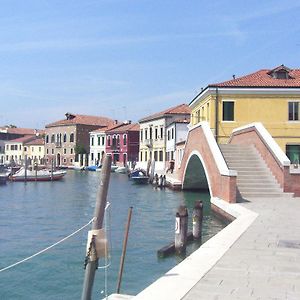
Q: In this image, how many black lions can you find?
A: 0